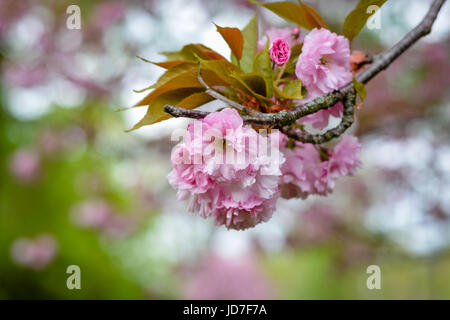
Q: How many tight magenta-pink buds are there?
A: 1